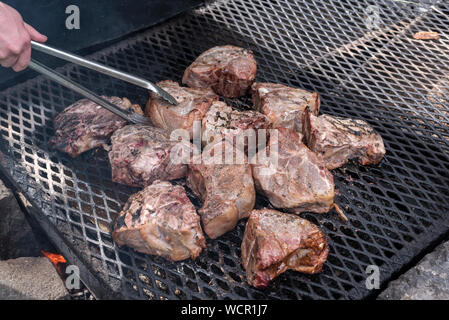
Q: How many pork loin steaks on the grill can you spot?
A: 11